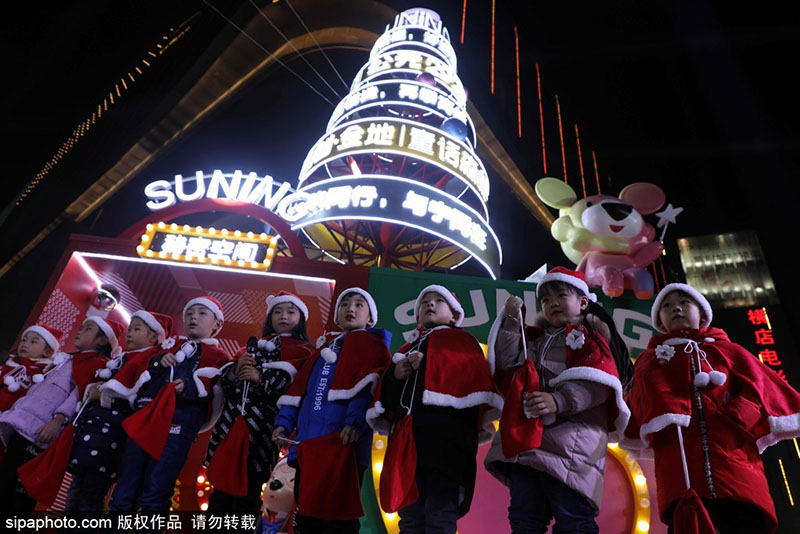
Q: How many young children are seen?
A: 9